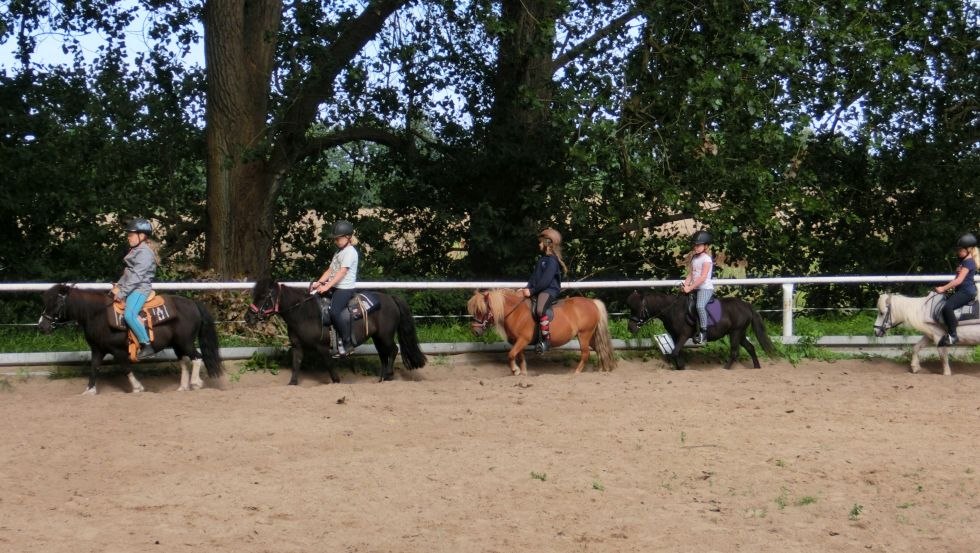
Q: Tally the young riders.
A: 5